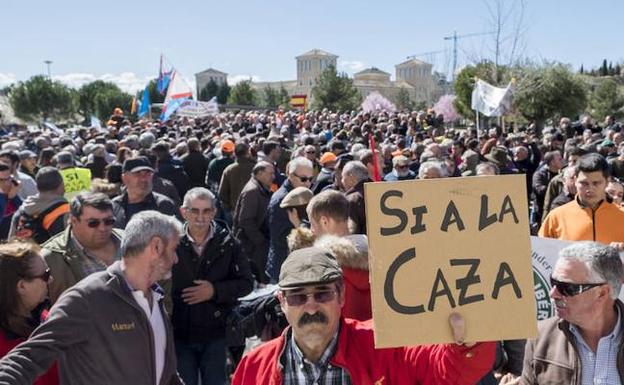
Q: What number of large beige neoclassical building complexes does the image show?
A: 1